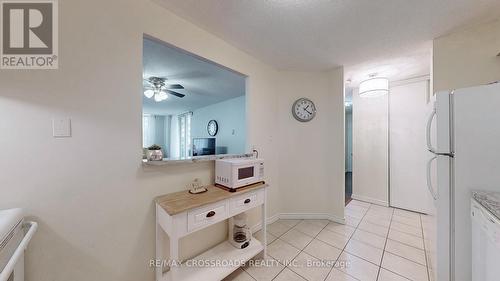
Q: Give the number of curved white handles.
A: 2